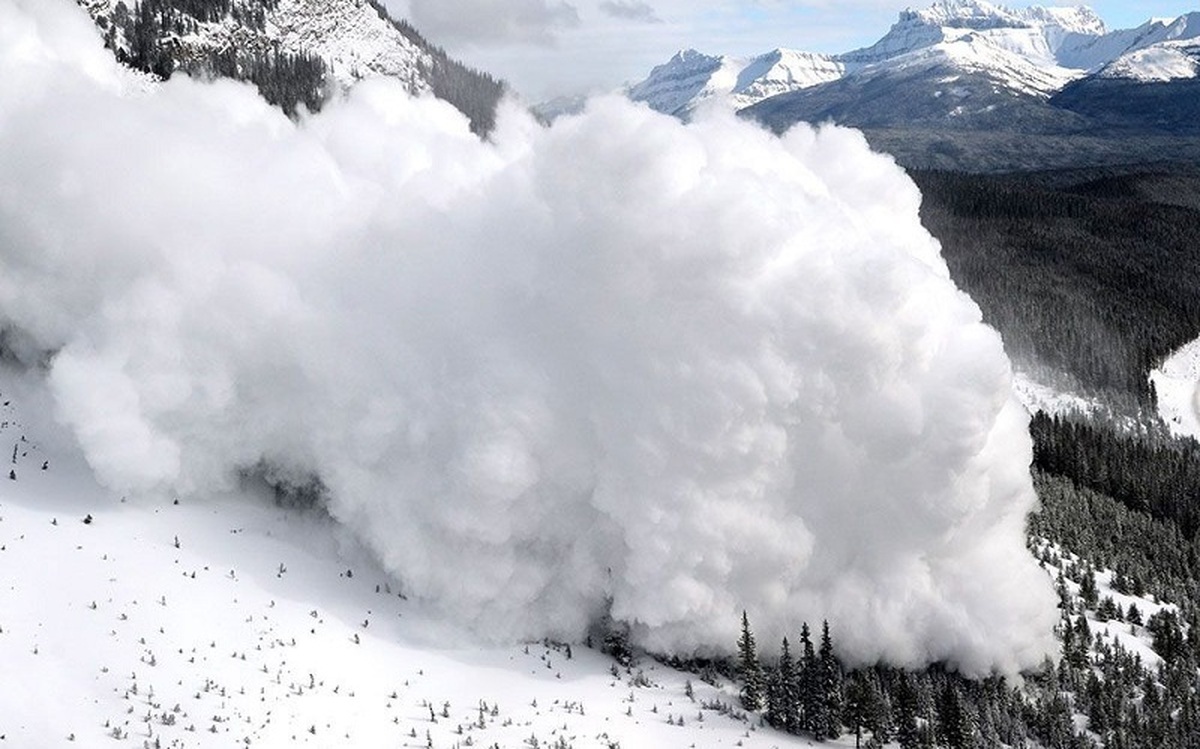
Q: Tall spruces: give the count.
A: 4